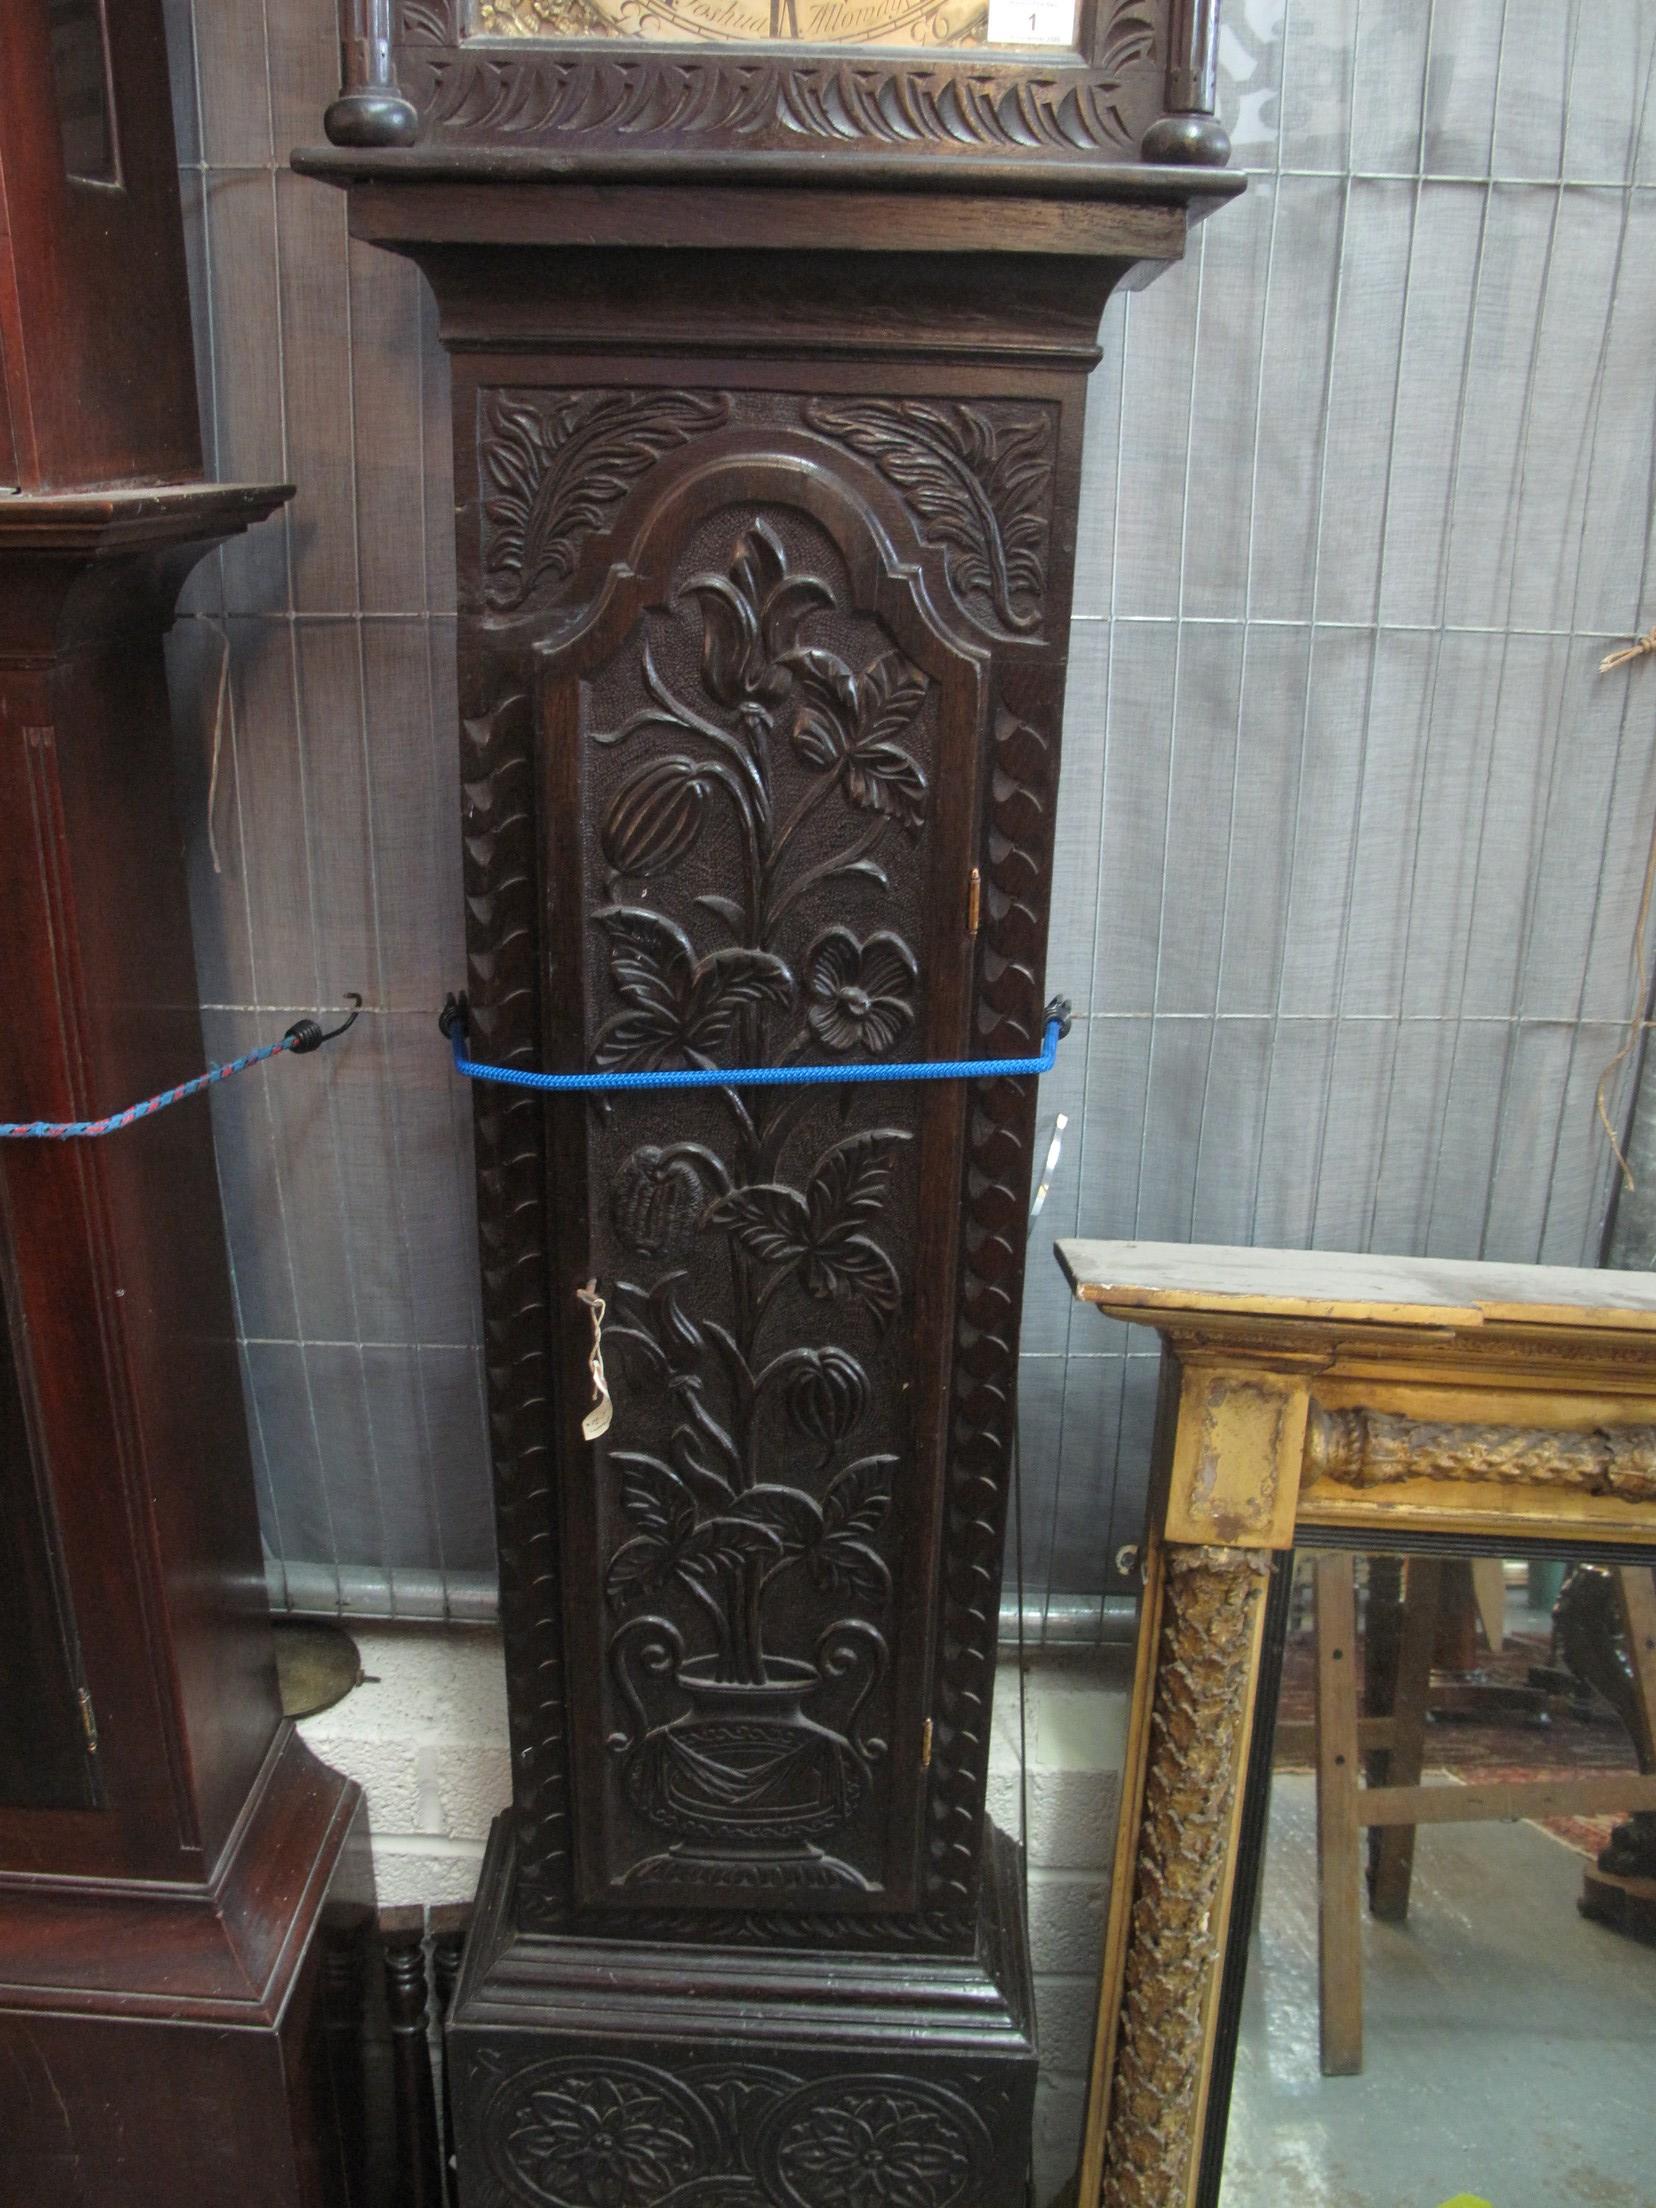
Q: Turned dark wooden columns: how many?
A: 2